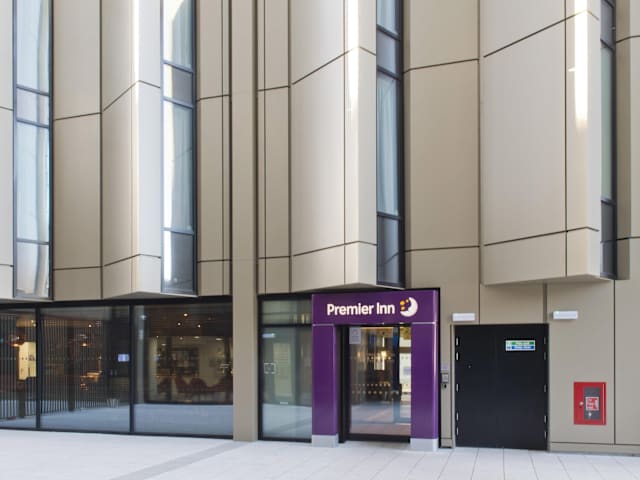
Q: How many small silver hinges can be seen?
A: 10